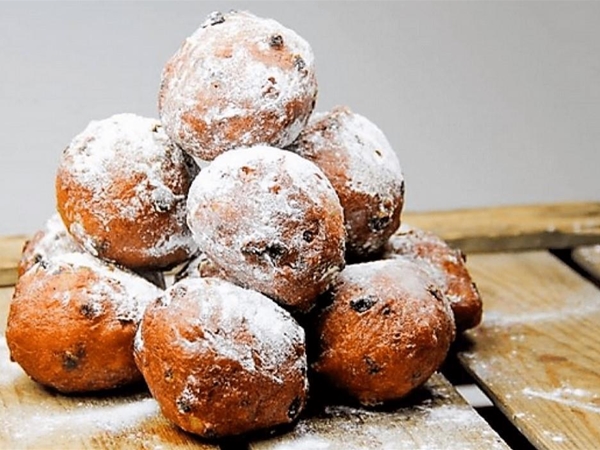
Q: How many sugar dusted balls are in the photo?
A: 9